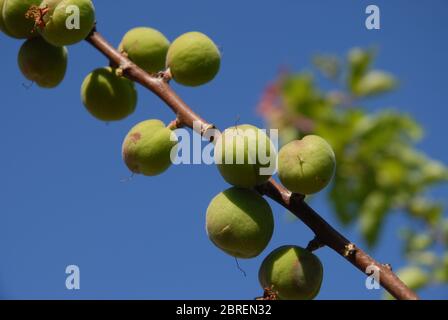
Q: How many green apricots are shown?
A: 11